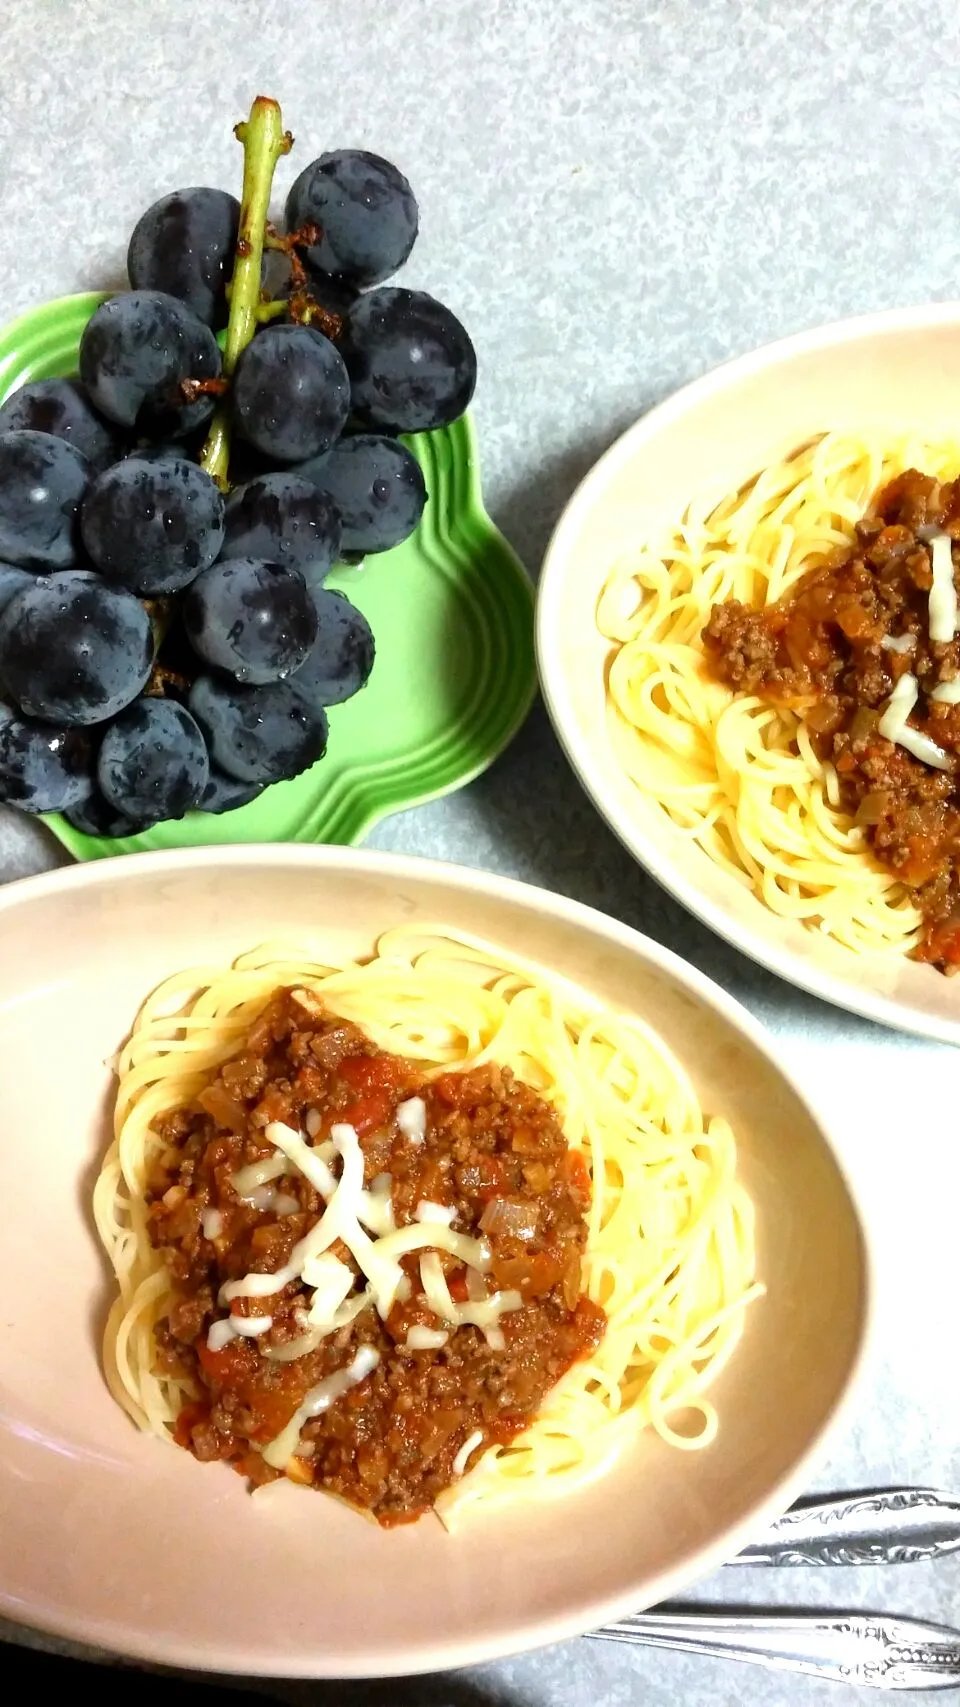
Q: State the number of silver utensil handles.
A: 2